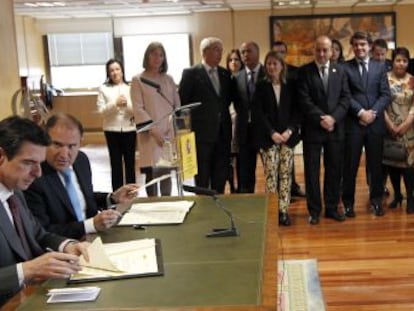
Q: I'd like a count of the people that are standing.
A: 12